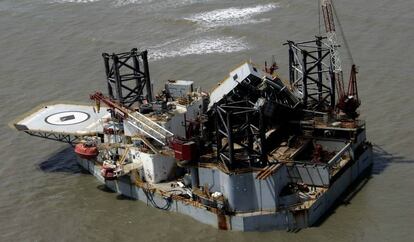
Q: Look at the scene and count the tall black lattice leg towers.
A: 3